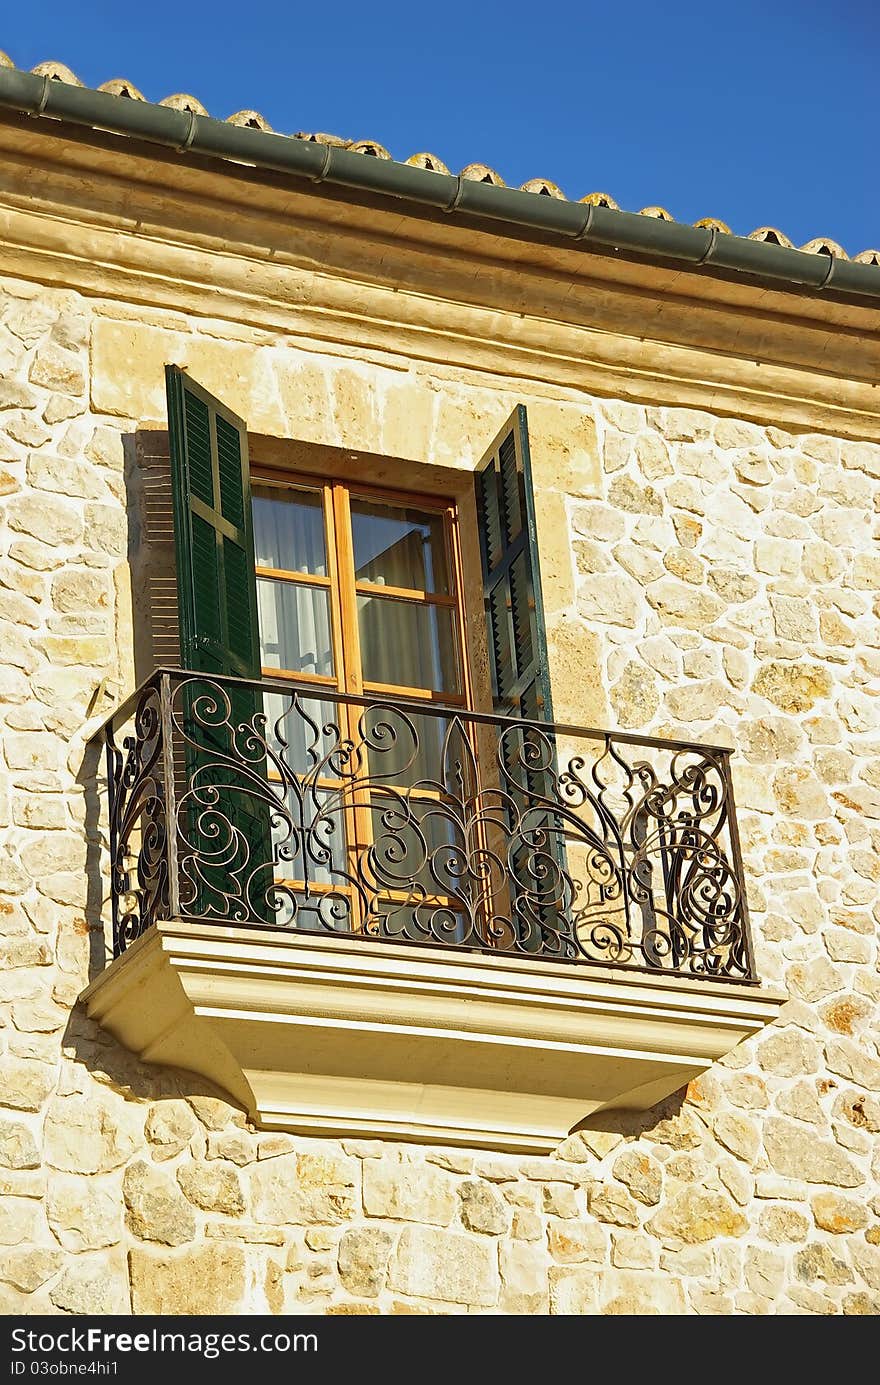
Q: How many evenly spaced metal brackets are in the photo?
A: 7